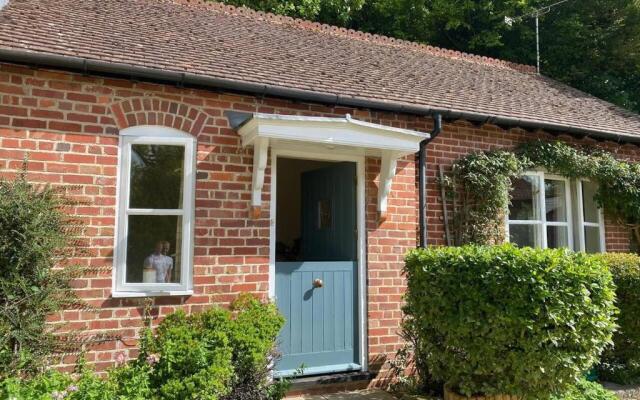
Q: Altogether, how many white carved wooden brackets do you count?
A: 2